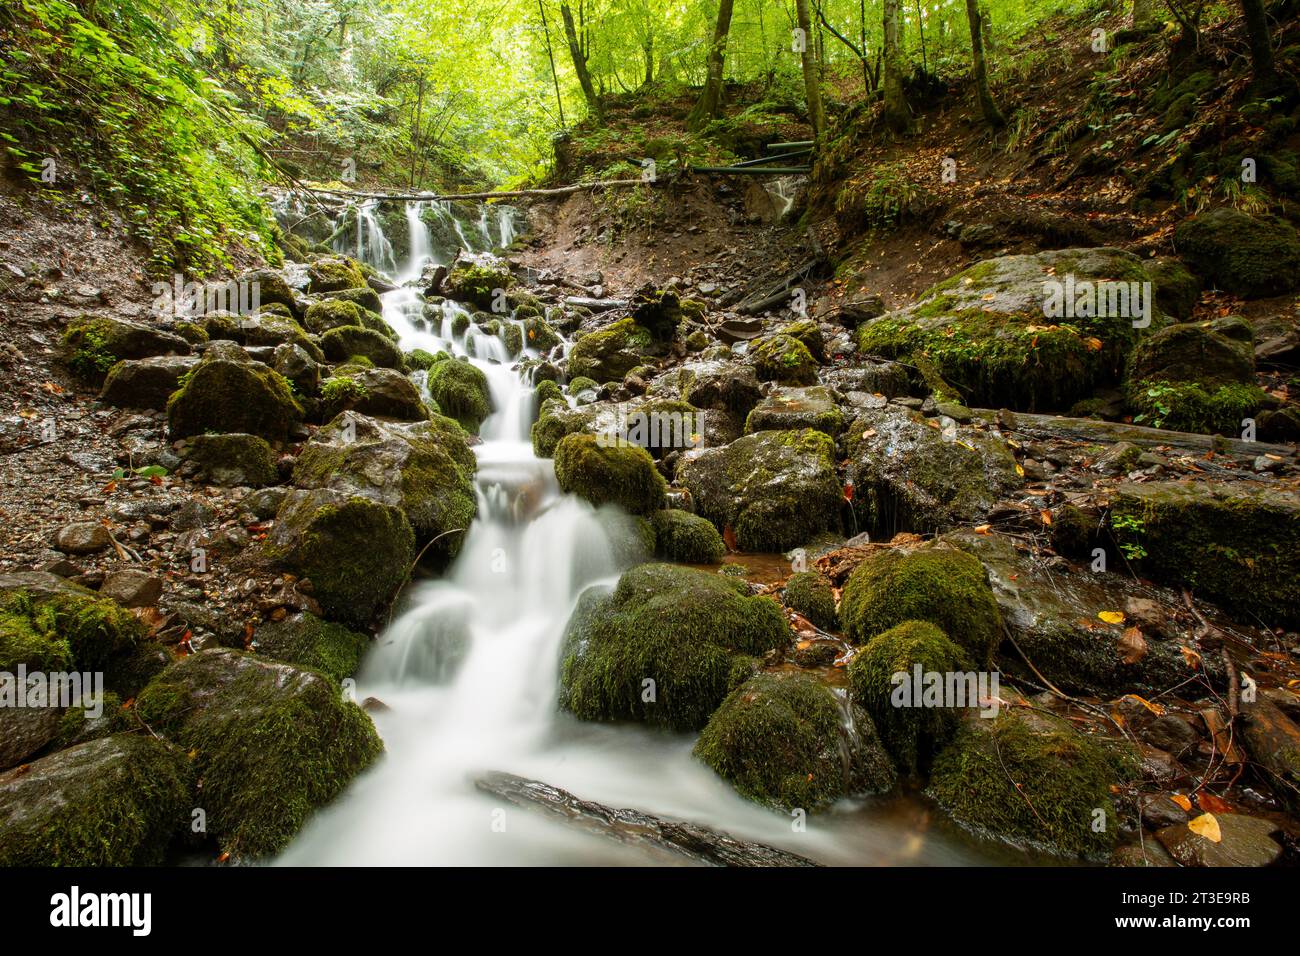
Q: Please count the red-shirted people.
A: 0